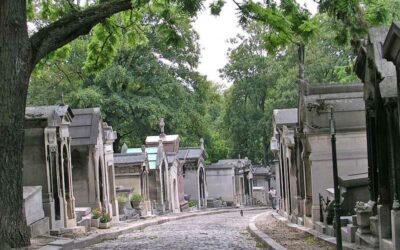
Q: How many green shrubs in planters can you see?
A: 4